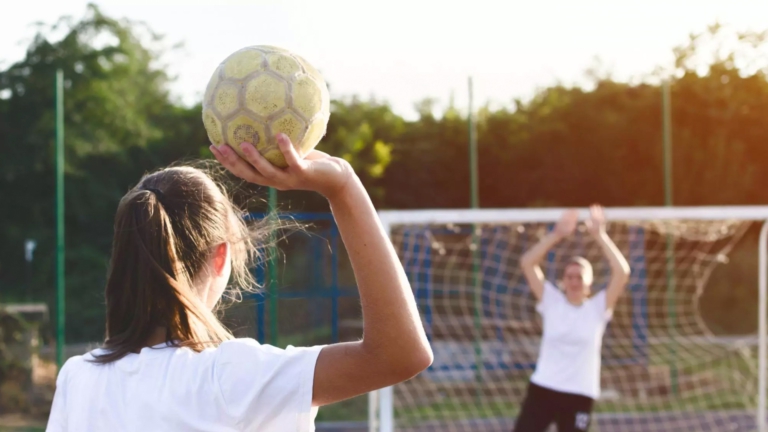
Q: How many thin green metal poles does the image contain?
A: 4